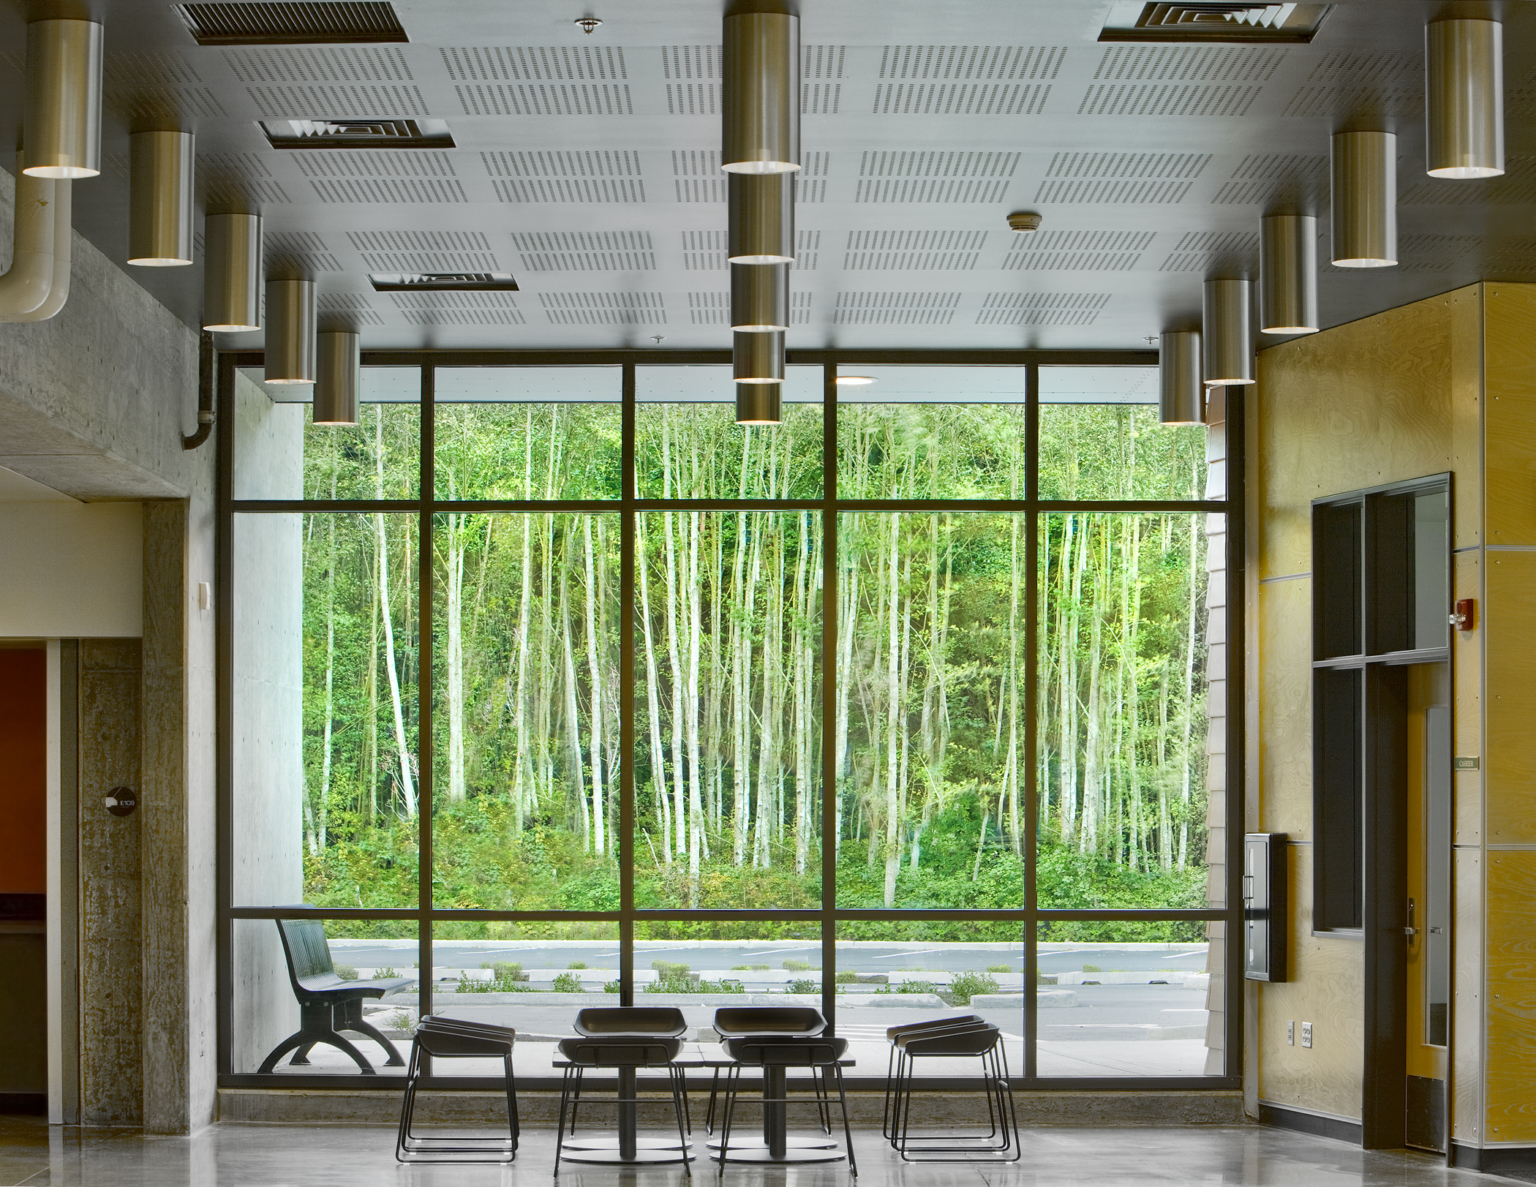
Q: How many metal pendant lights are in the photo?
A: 15